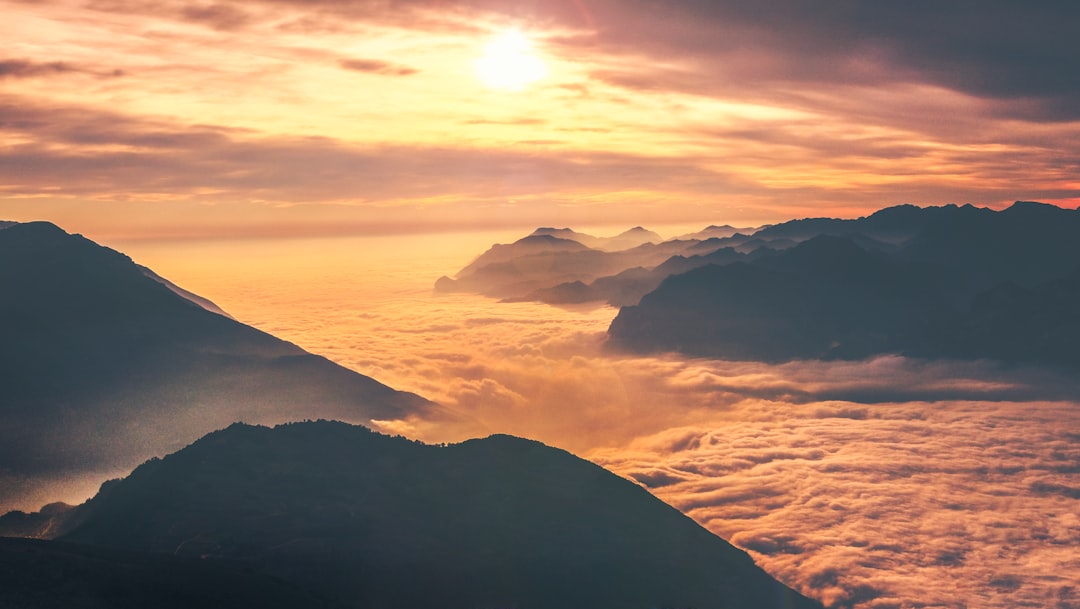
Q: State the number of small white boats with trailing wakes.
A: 0